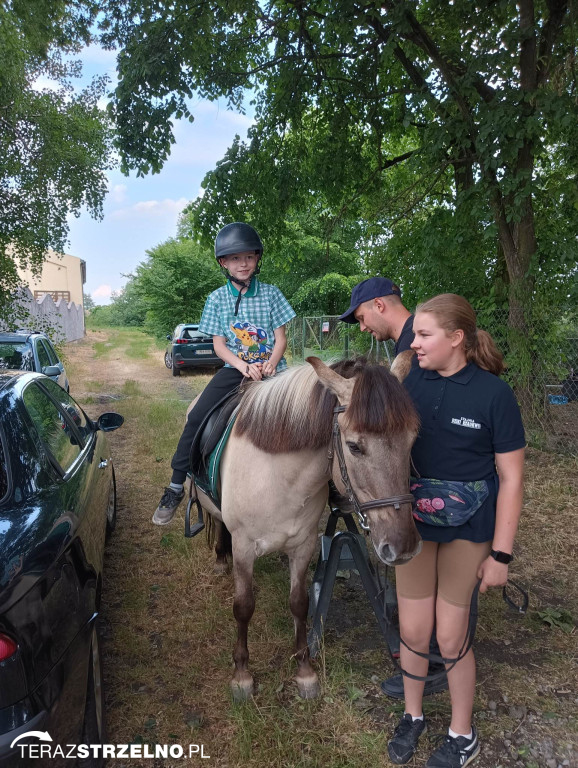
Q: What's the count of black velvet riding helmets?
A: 1